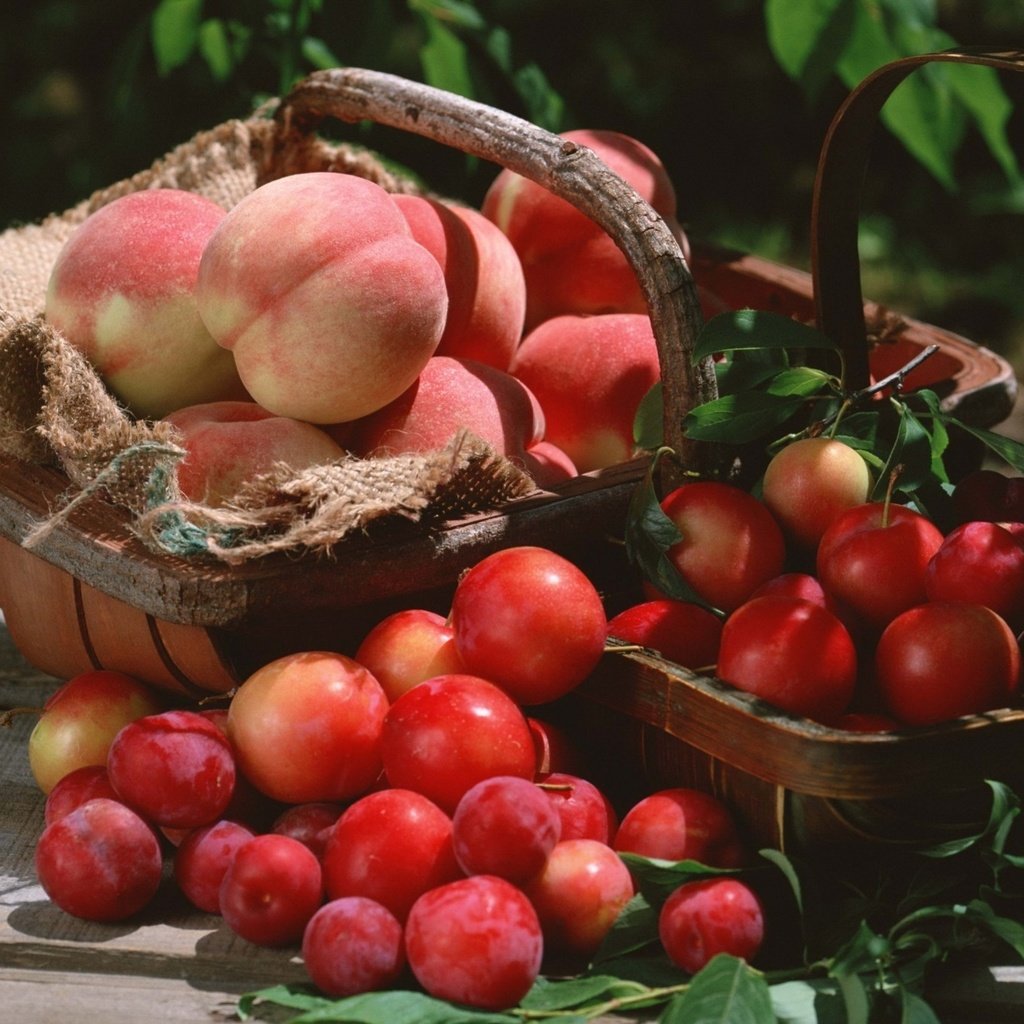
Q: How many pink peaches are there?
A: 7